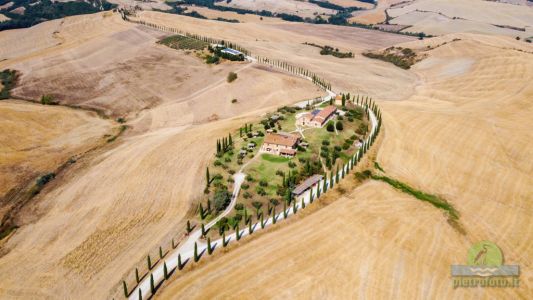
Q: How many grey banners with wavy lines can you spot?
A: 1